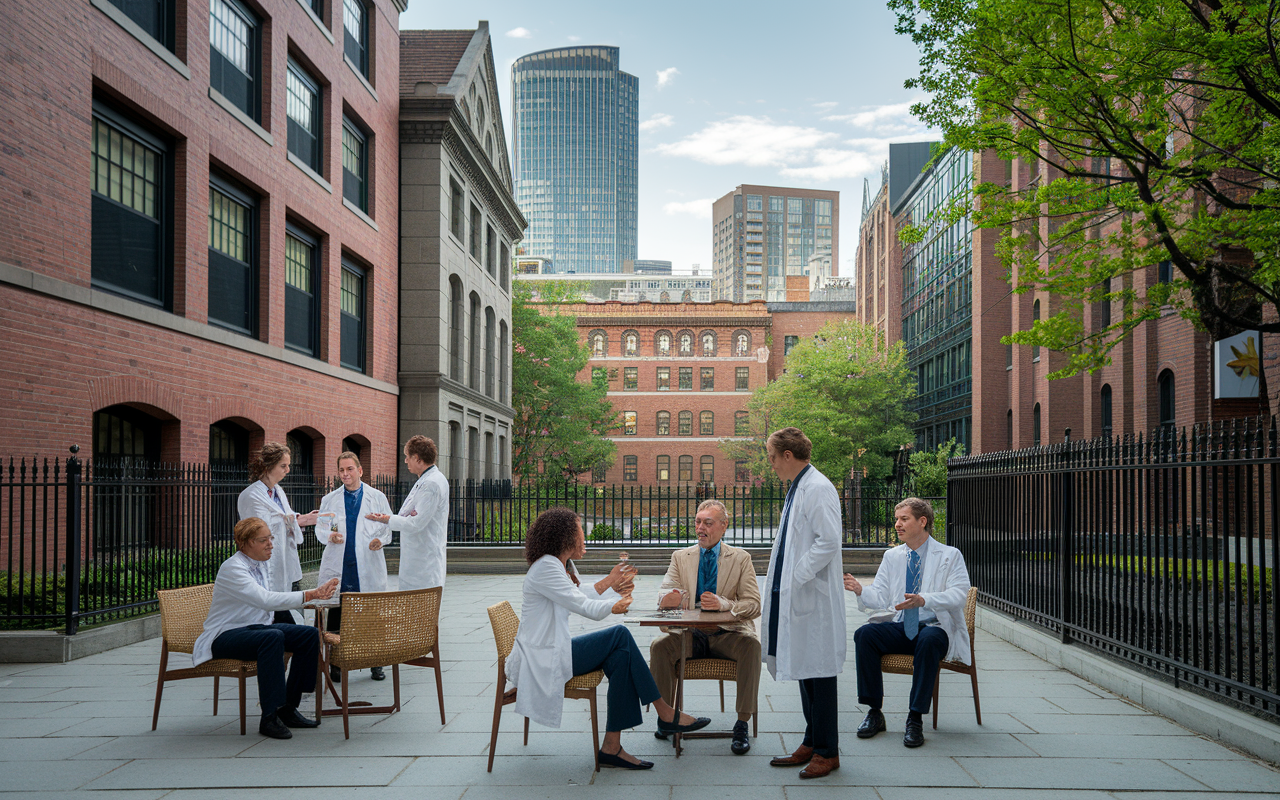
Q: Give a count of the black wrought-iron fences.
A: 3